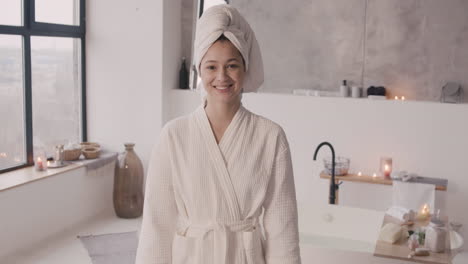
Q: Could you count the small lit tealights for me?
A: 4